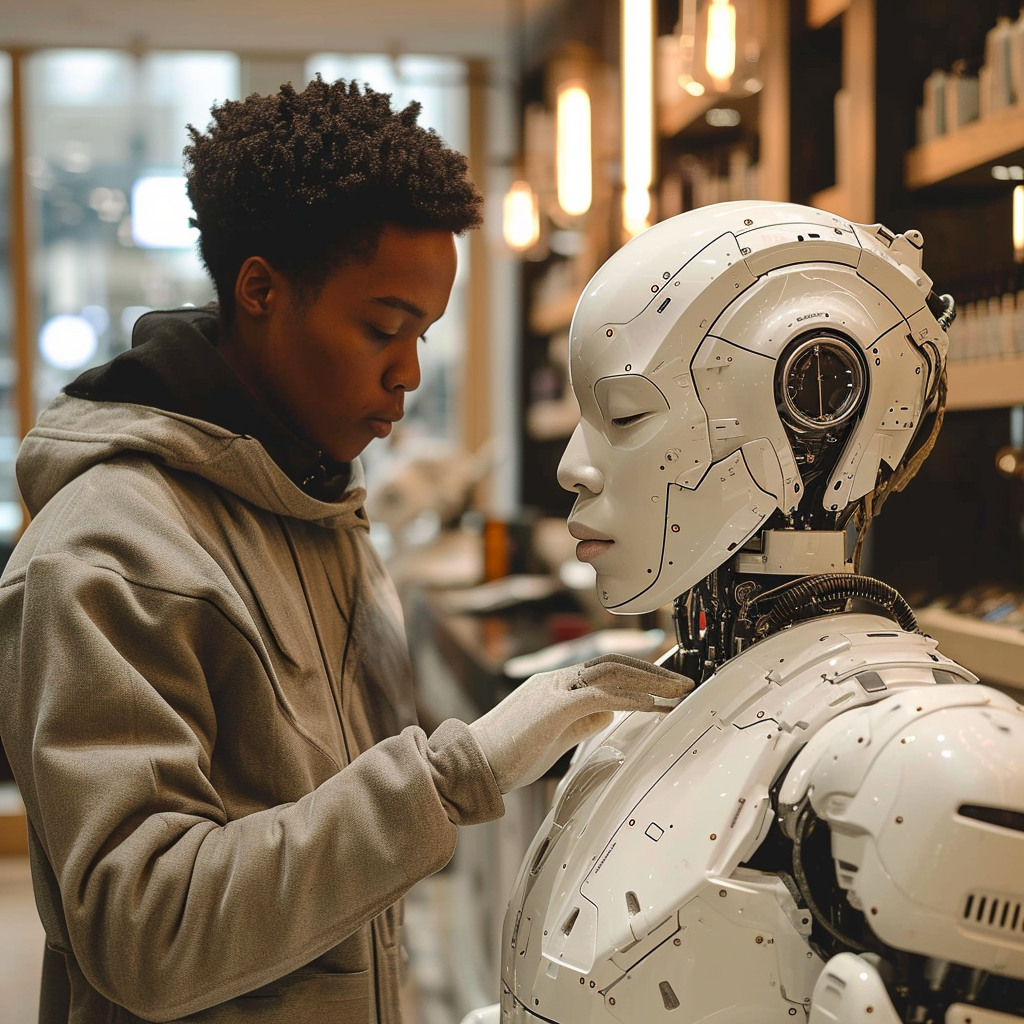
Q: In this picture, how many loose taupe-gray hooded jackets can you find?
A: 1